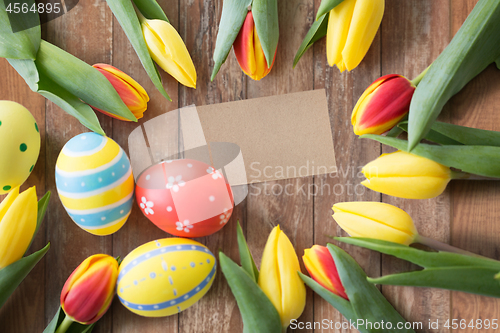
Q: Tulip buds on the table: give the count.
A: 11